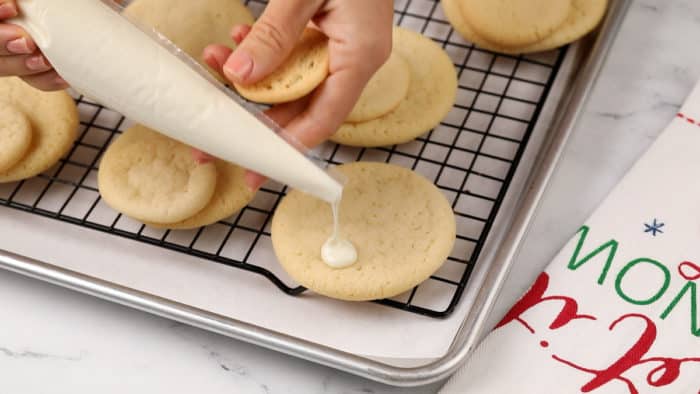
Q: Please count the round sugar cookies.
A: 11